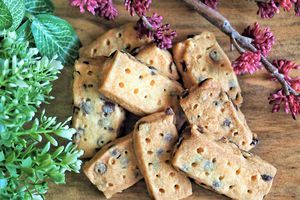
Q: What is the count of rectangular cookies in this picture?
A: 9